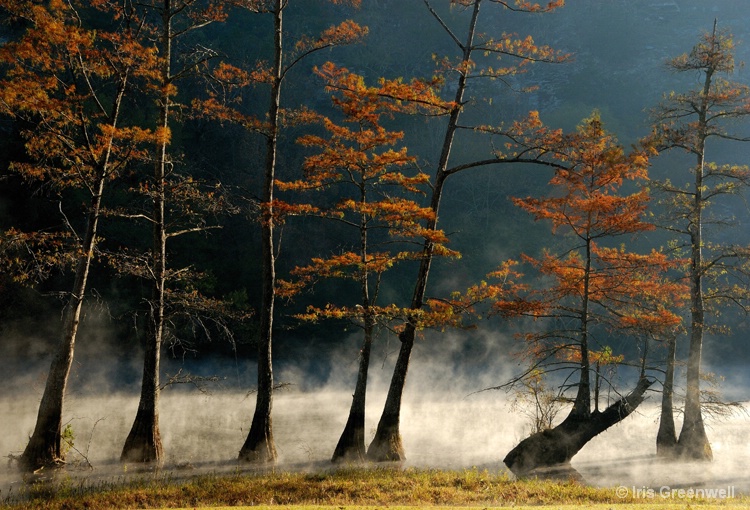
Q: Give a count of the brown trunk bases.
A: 8